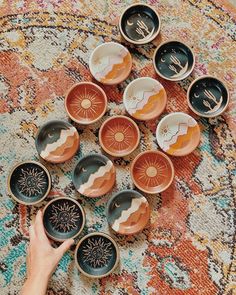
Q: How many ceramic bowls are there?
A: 15